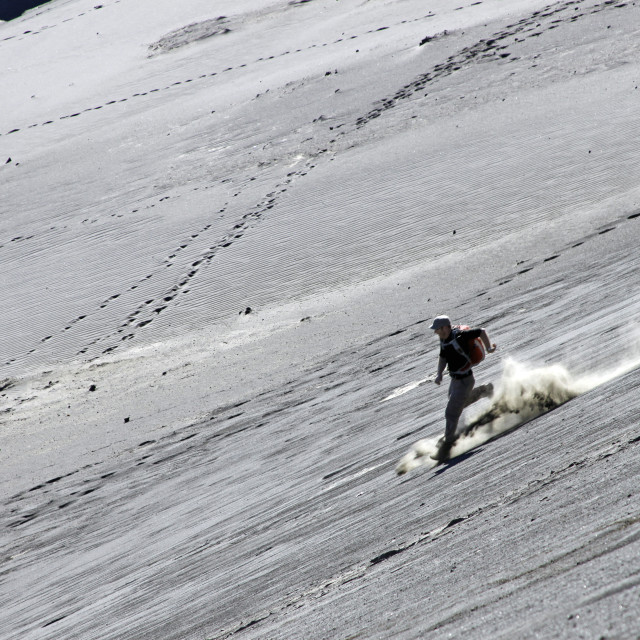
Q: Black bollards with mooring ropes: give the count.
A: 0